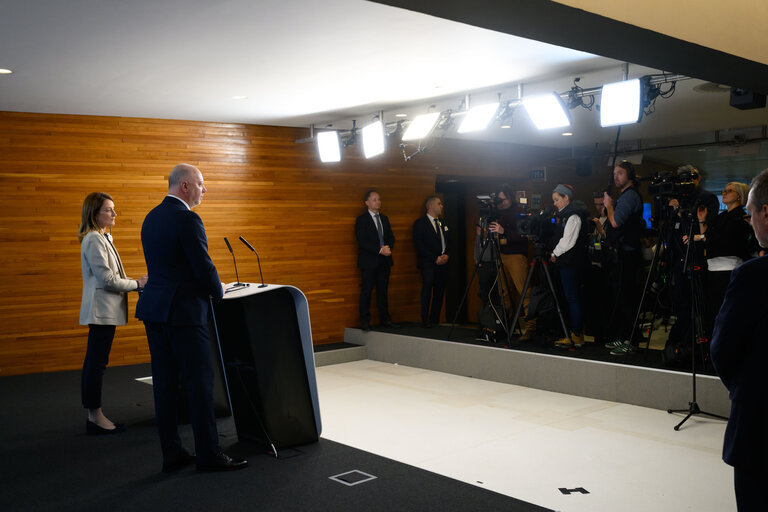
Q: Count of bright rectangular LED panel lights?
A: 6